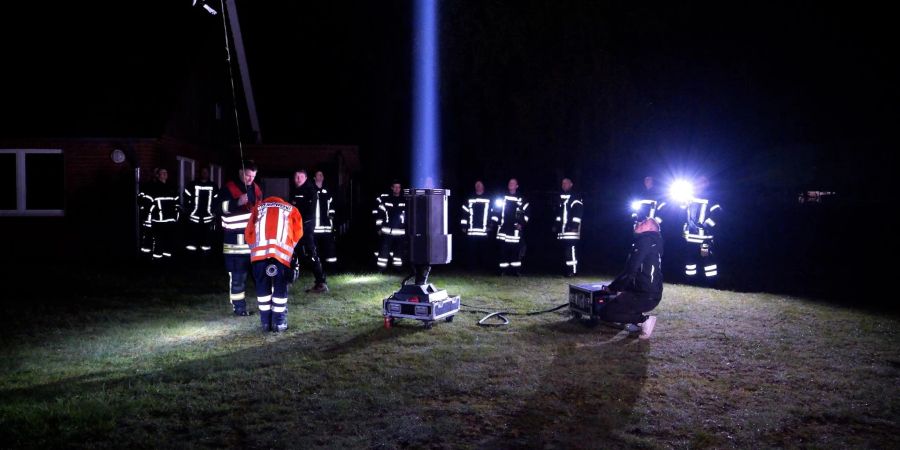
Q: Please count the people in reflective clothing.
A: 12